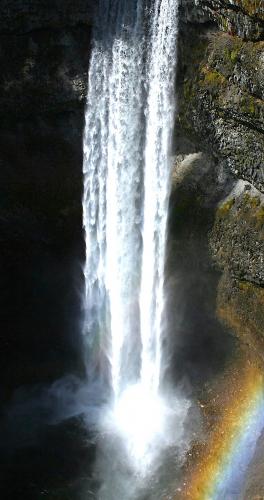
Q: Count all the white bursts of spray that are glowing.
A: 1